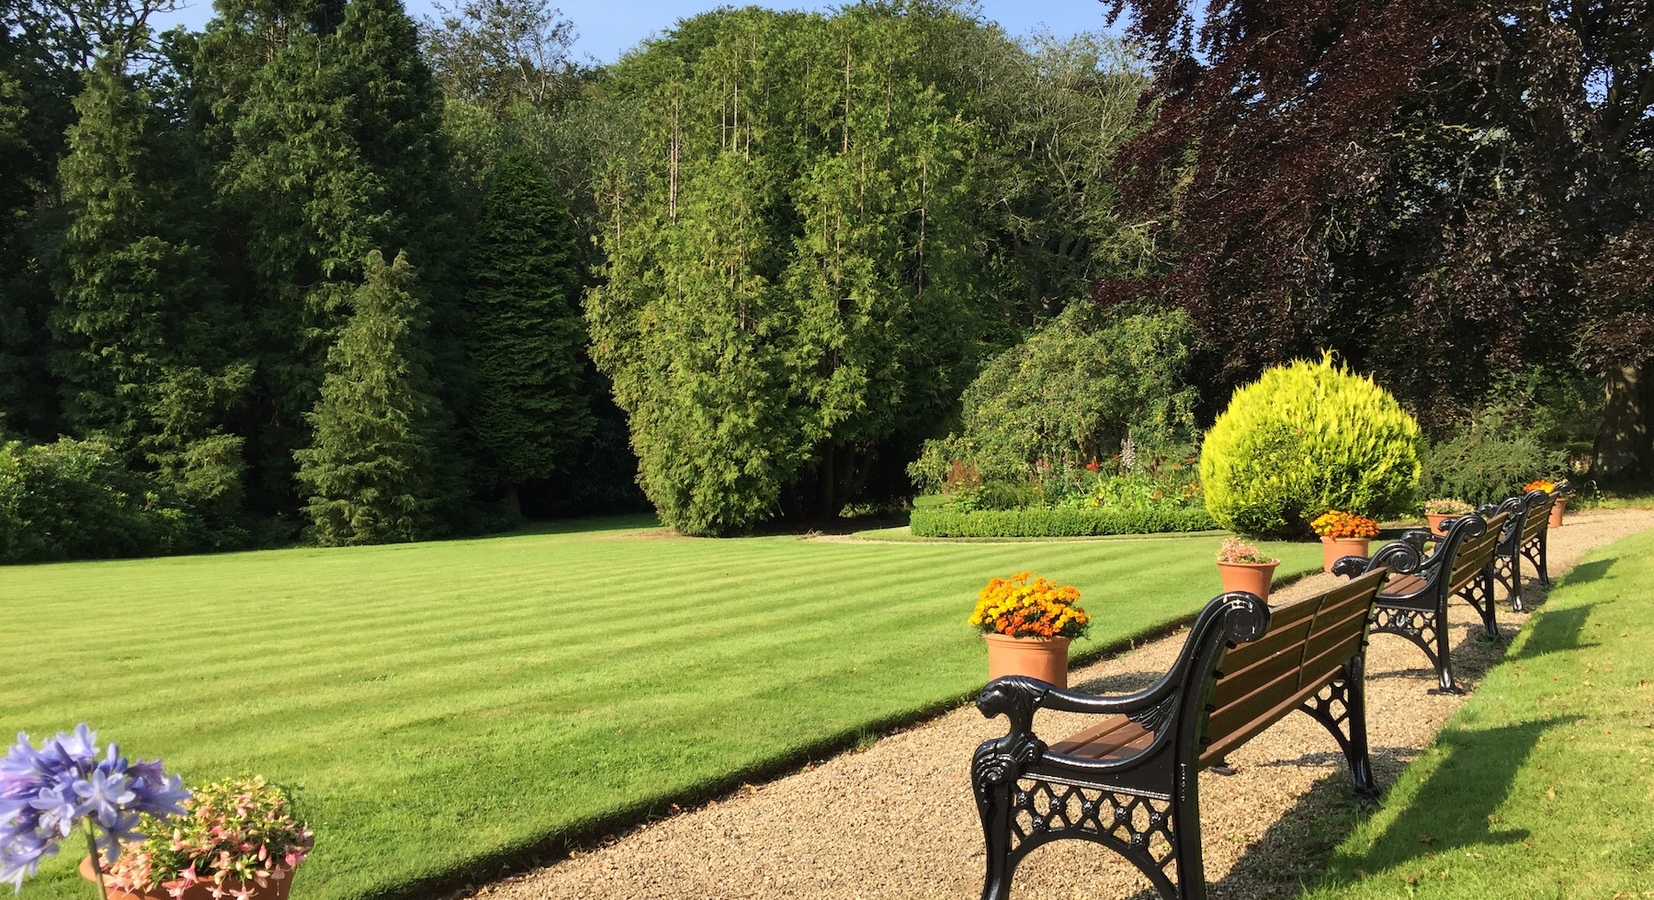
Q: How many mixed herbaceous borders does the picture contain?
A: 1